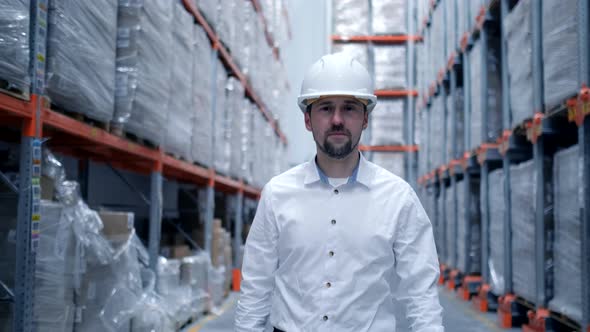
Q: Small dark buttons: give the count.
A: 5